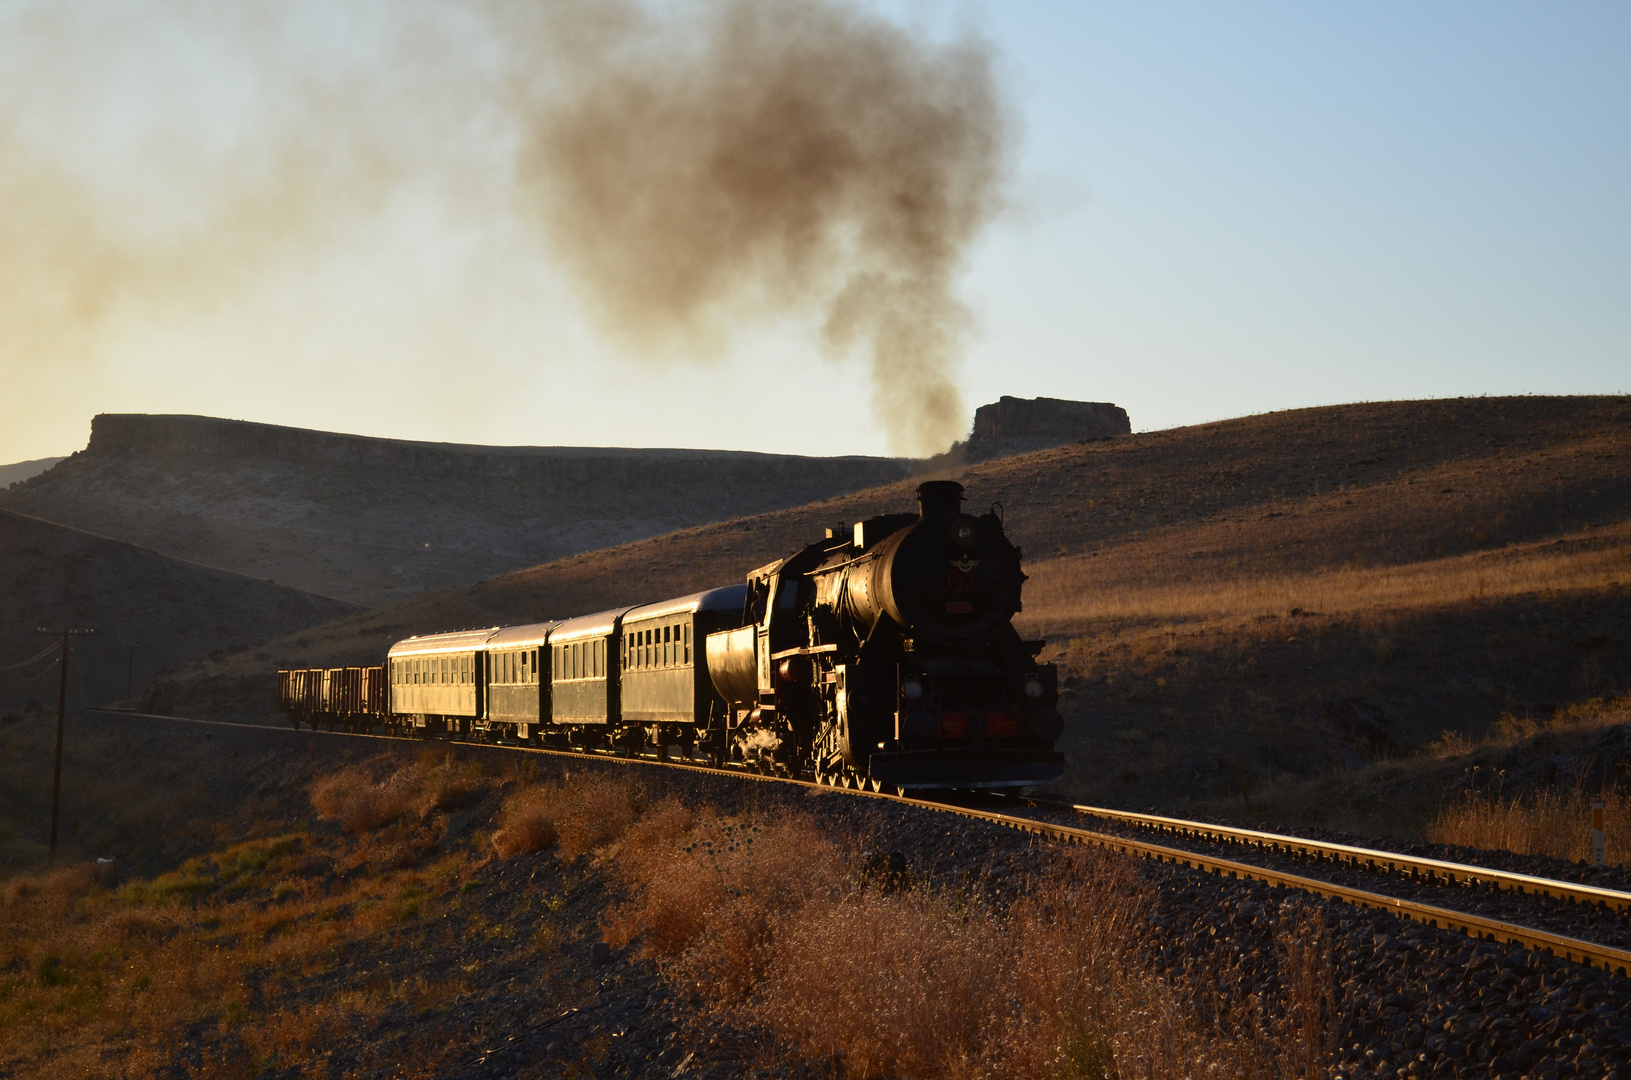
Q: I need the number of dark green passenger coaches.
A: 4